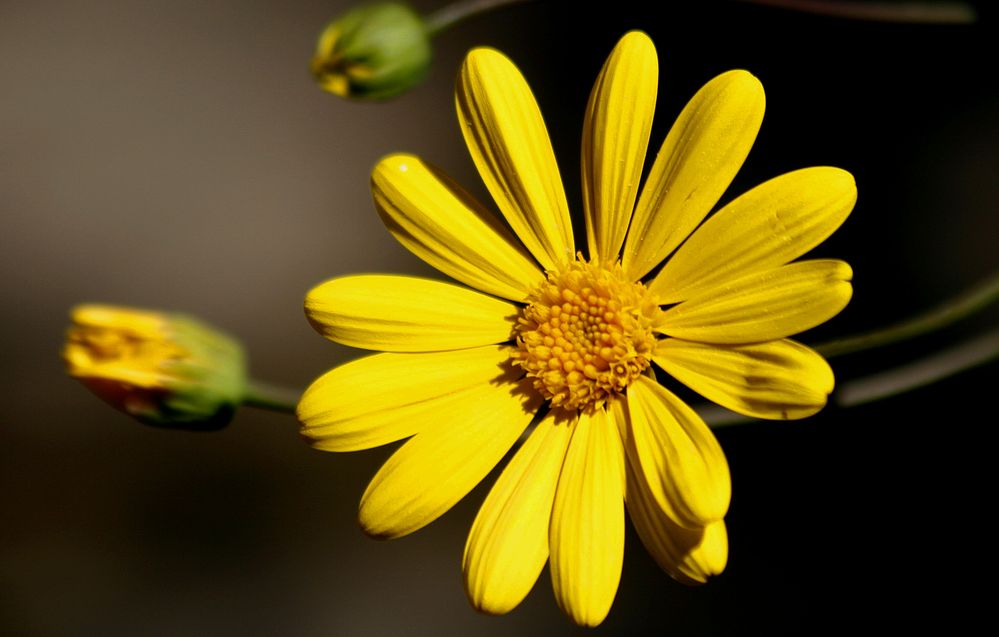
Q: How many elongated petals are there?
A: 14